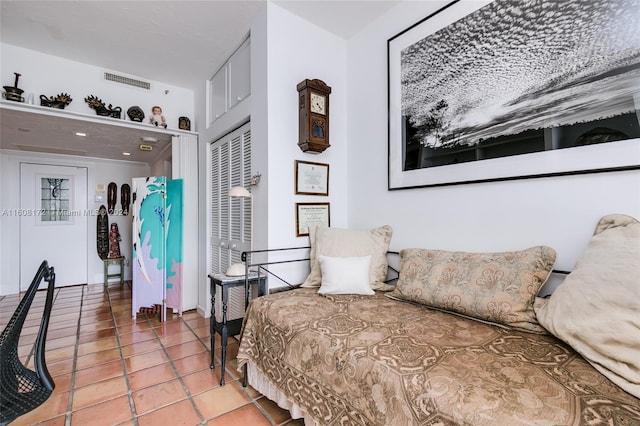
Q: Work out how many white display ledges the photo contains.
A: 1